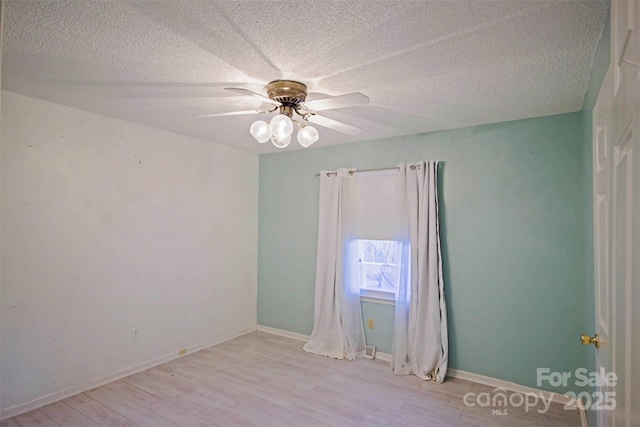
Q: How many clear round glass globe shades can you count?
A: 4